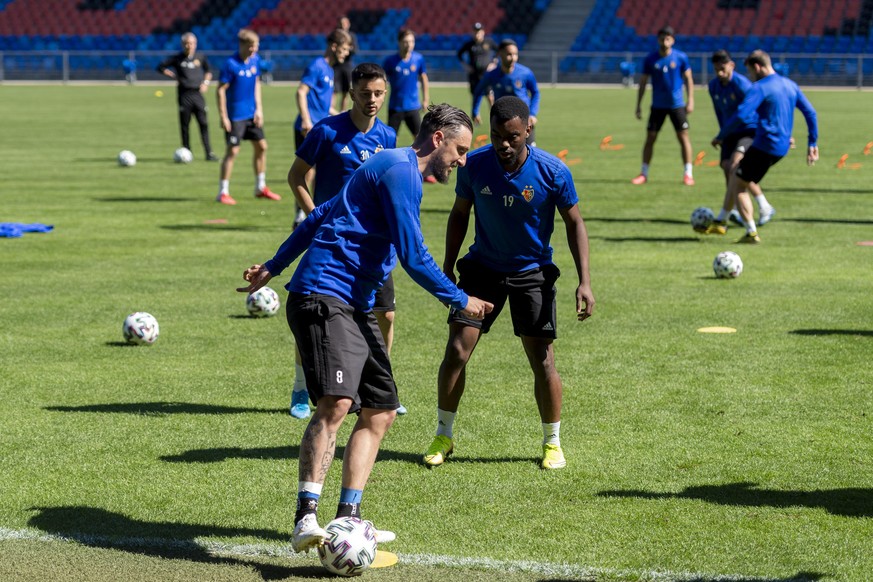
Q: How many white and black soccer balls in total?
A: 7